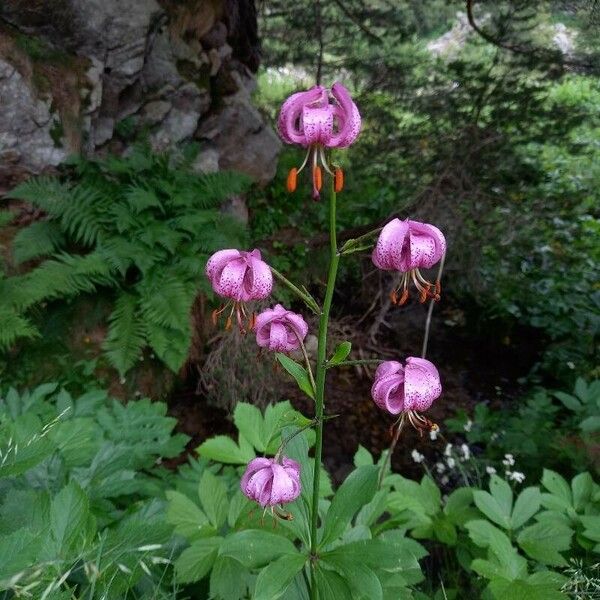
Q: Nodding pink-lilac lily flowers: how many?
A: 6